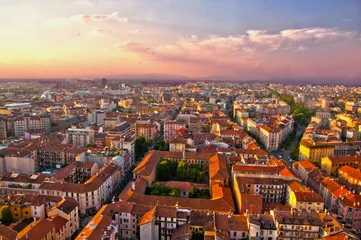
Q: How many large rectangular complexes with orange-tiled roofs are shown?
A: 1